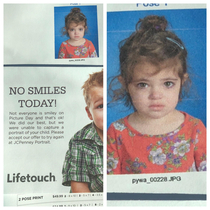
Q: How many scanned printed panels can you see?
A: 2